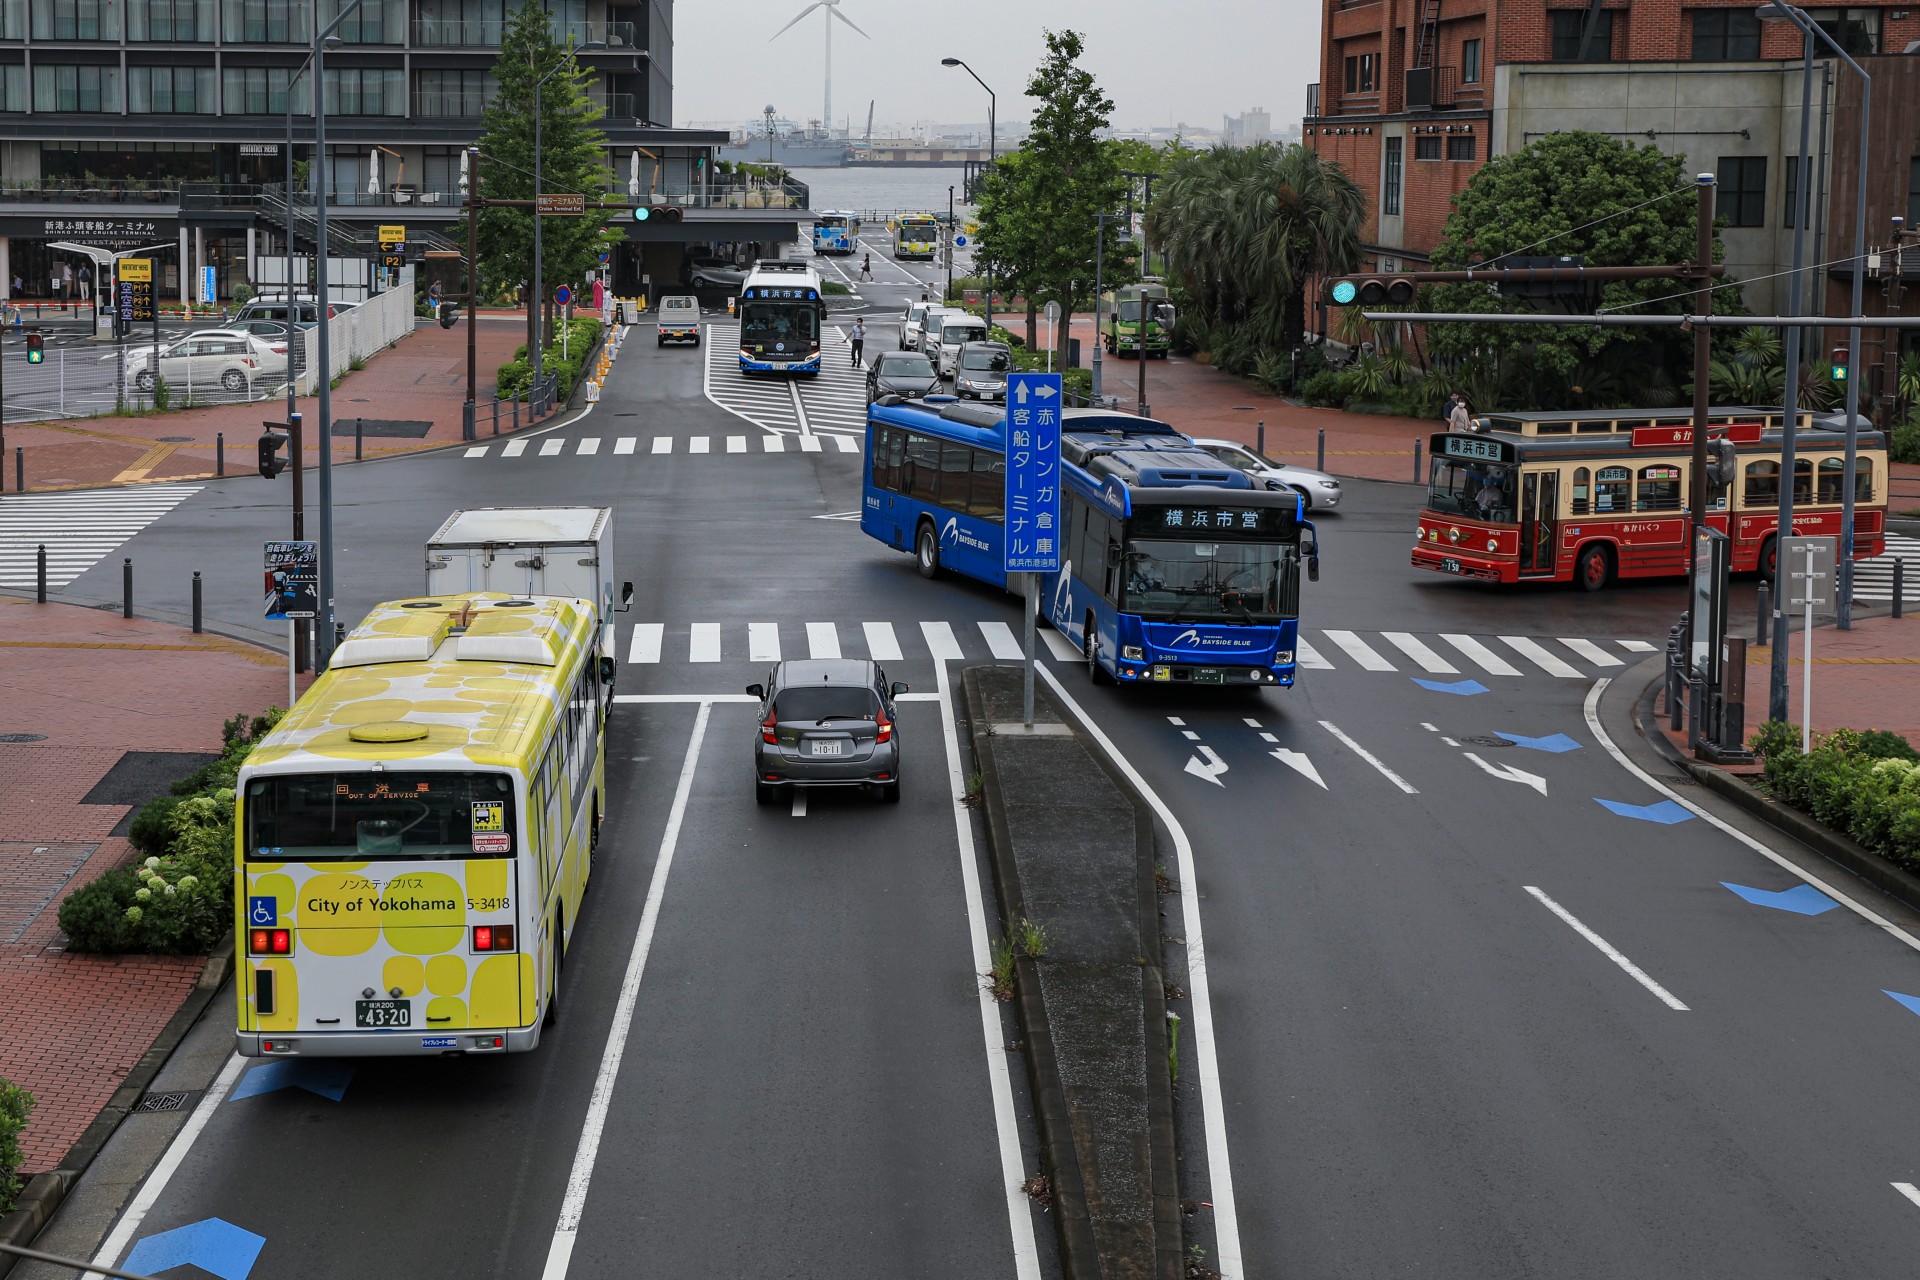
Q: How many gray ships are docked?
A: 1